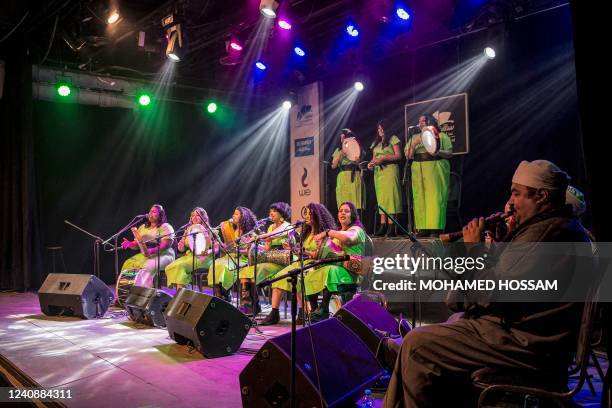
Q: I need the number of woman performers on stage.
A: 9